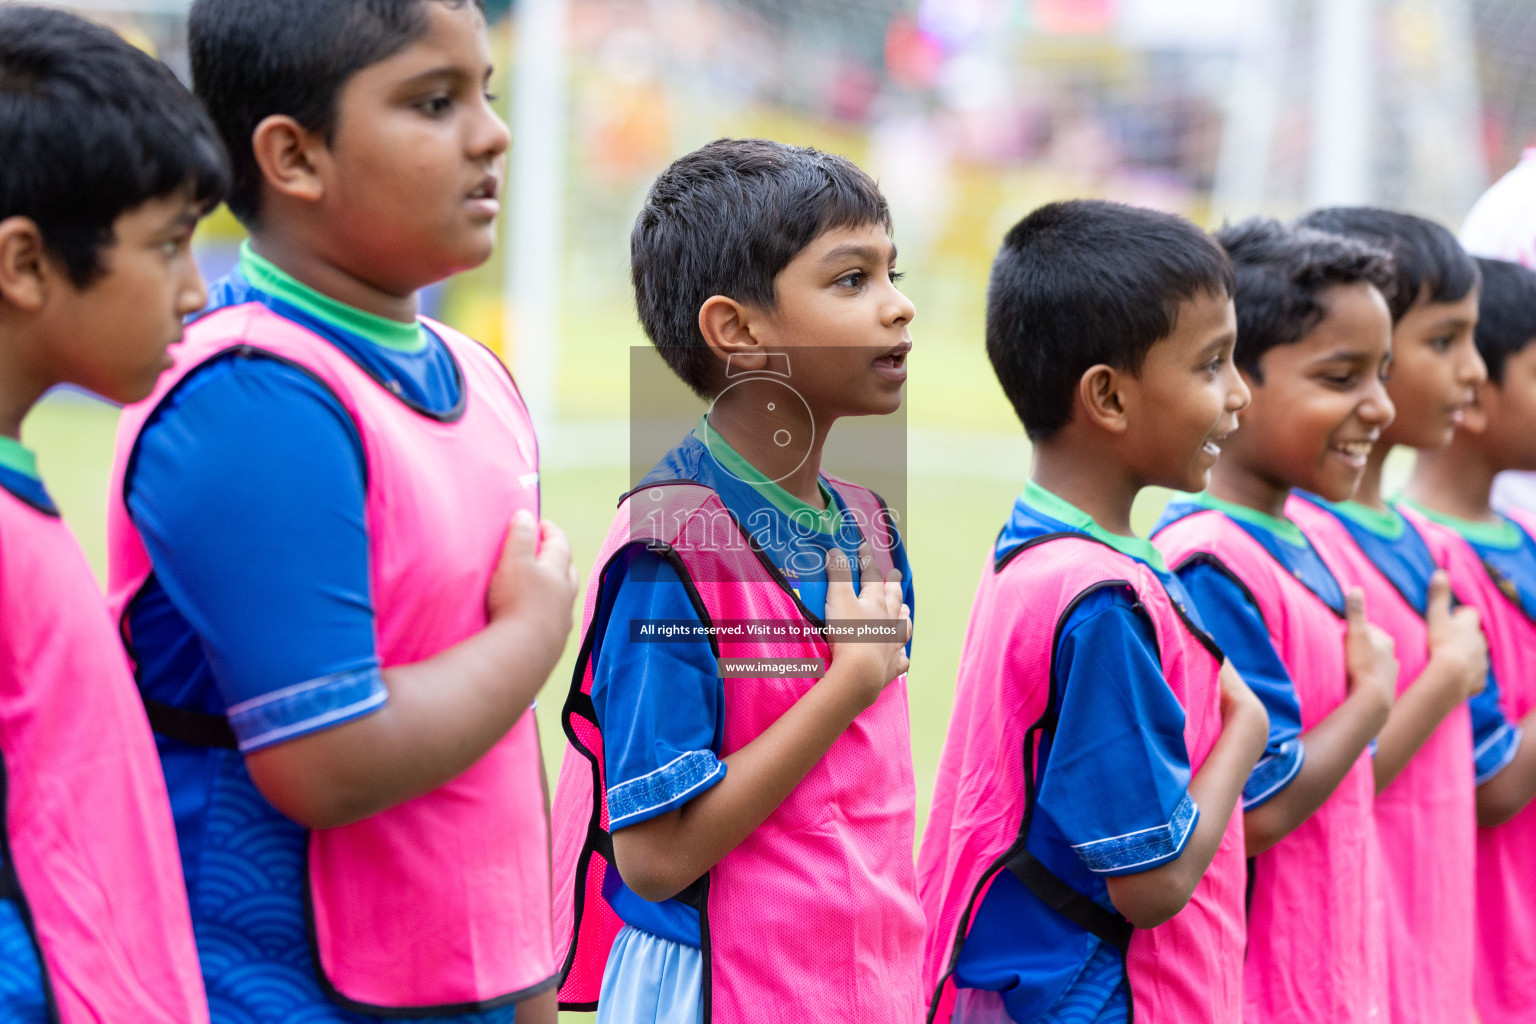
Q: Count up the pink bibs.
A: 7